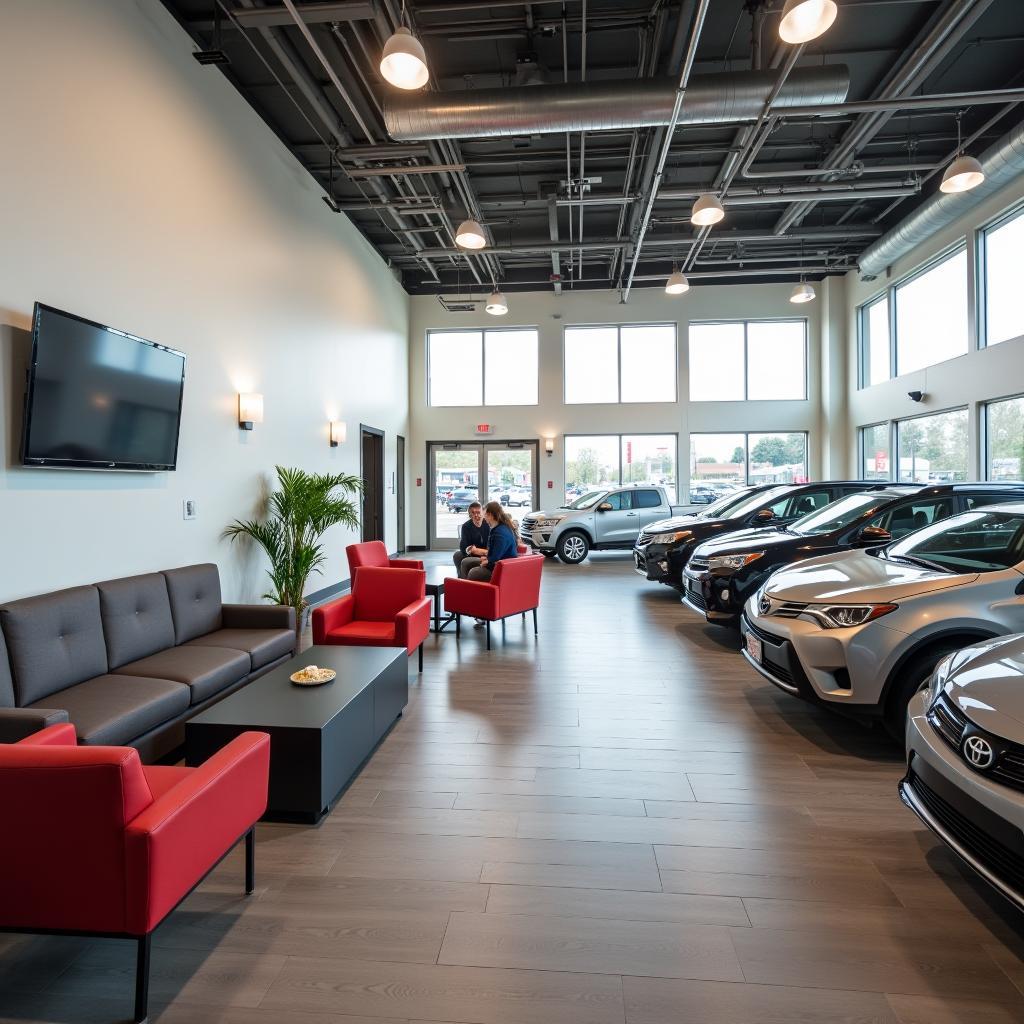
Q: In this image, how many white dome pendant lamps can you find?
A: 8